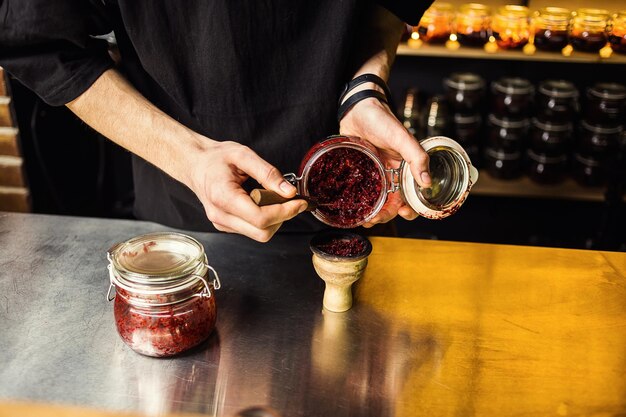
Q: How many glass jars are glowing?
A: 6